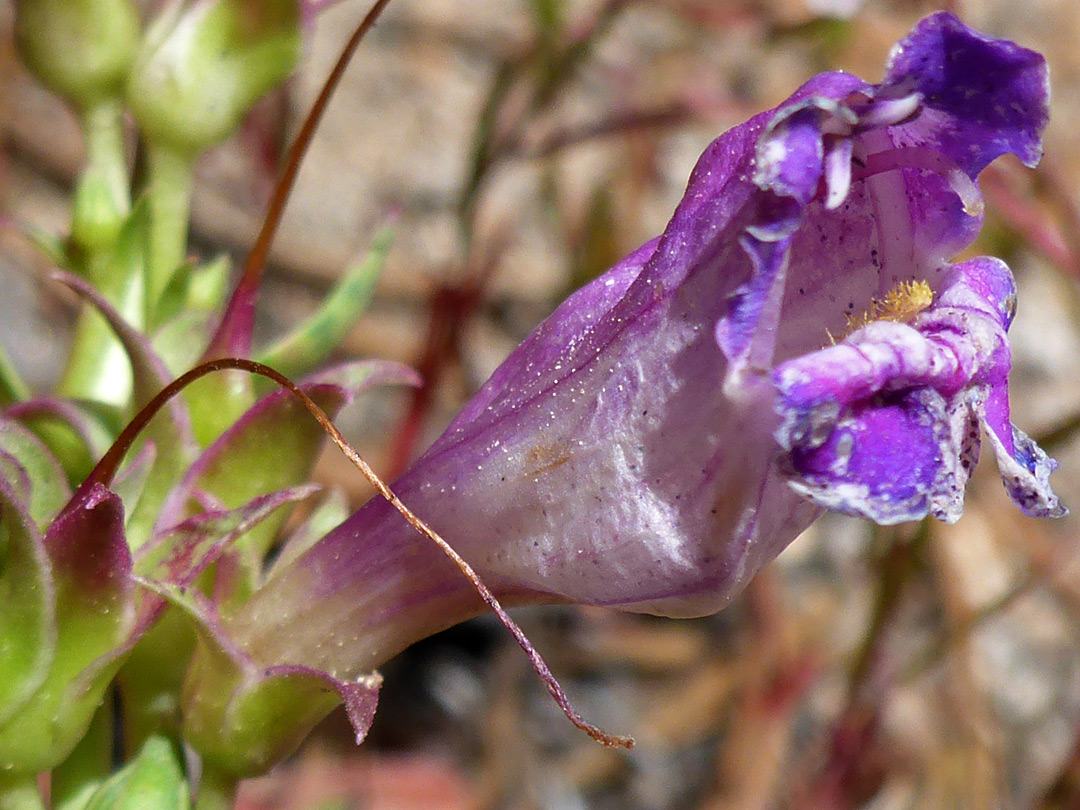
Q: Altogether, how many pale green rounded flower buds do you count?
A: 2